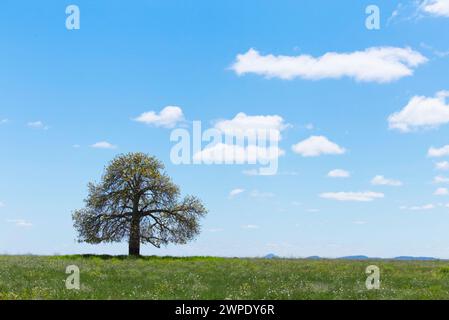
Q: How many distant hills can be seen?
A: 4